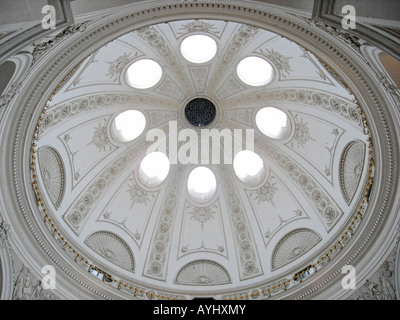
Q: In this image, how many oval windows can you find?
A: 8